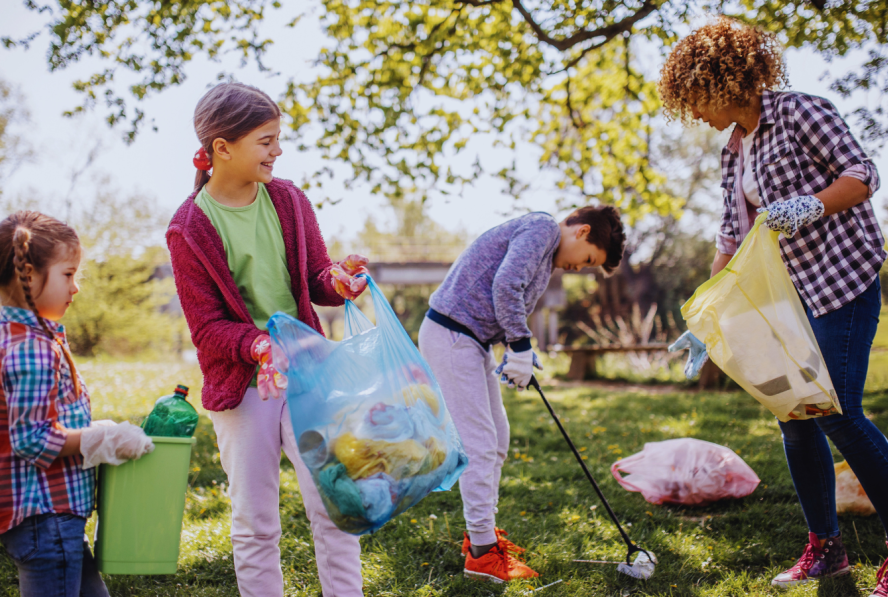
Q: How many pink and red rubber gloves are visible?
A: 2